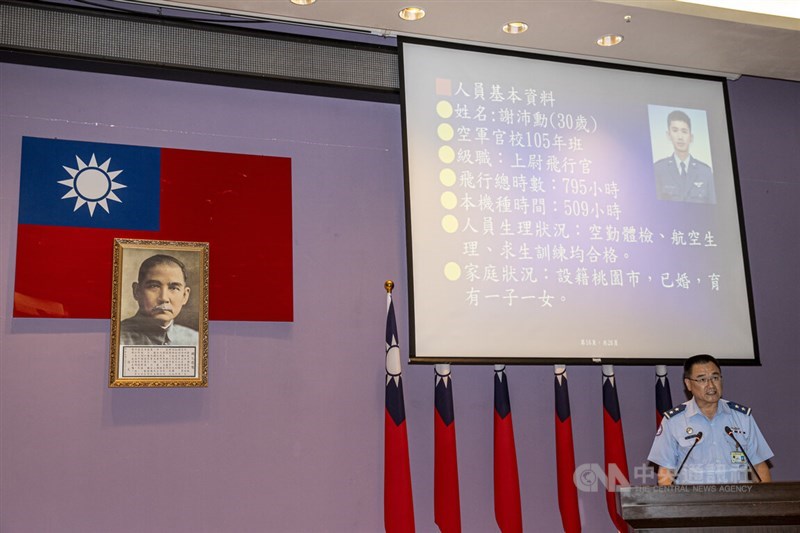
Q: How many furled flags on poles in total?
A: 6